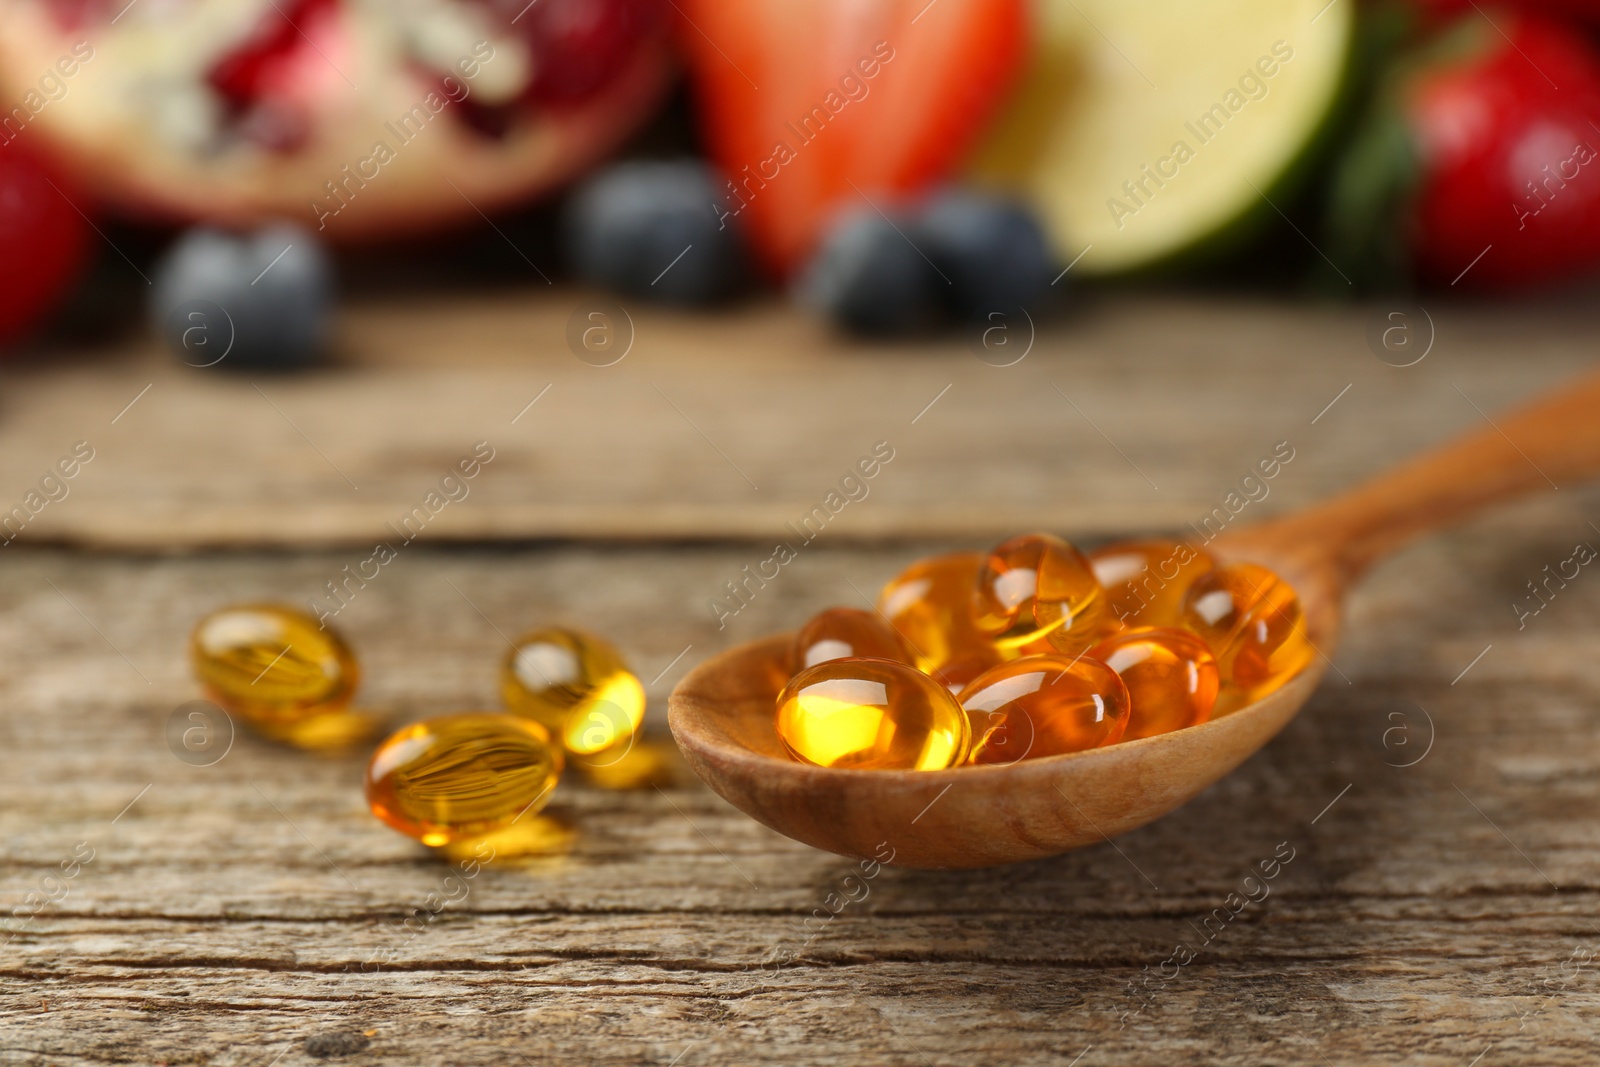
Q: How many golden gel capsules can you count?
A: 12